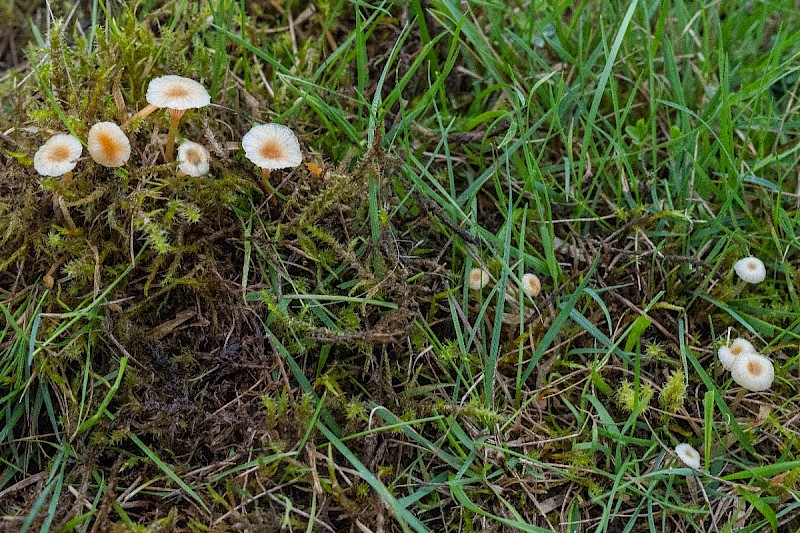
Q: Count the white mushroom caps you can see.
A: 11